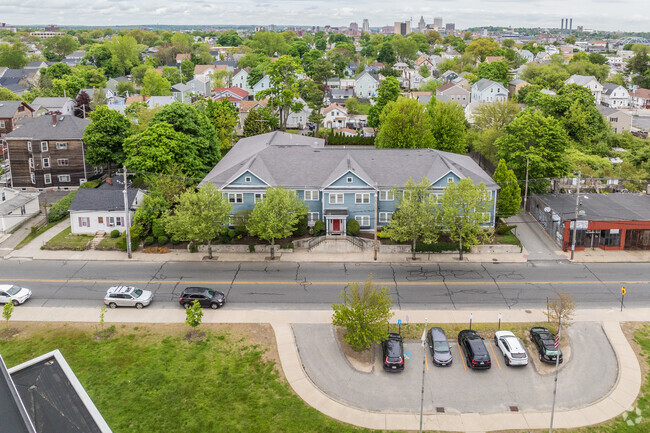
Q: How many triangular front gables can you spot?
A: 3